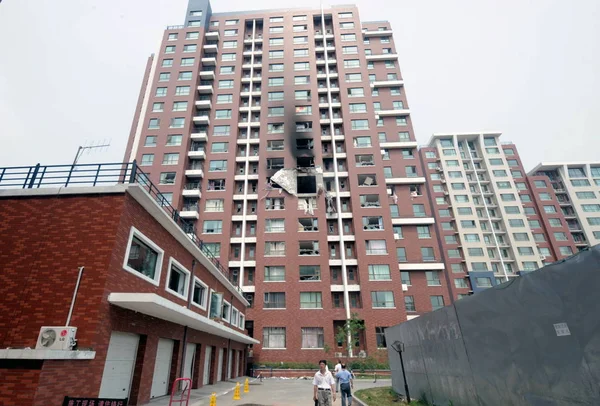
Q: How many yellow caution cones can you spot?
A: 3